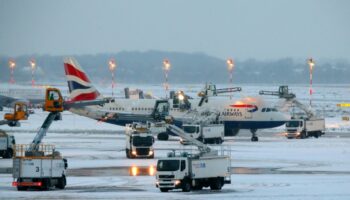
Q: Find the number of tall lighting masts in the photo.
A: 6